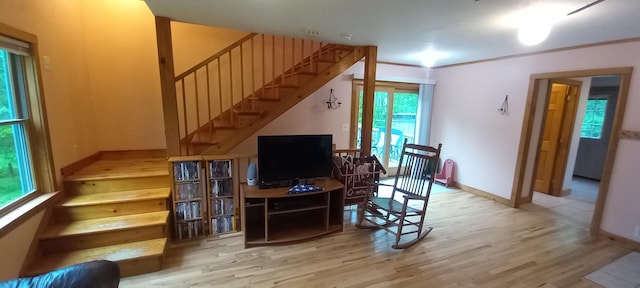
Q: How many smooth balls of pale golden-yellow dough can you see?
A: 0